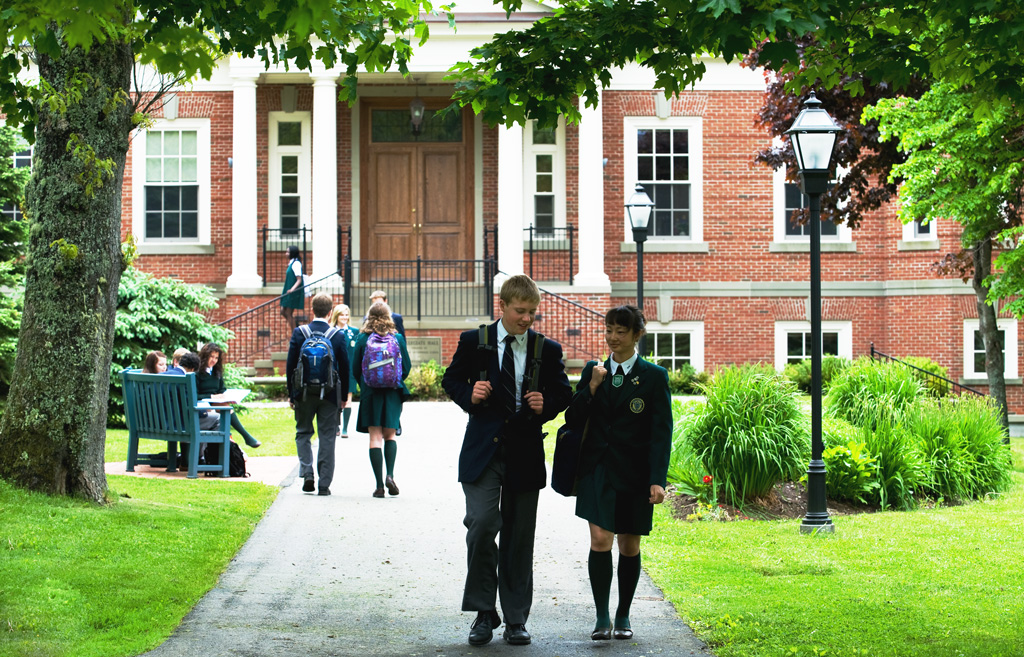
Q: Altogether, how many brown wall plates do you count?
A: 1